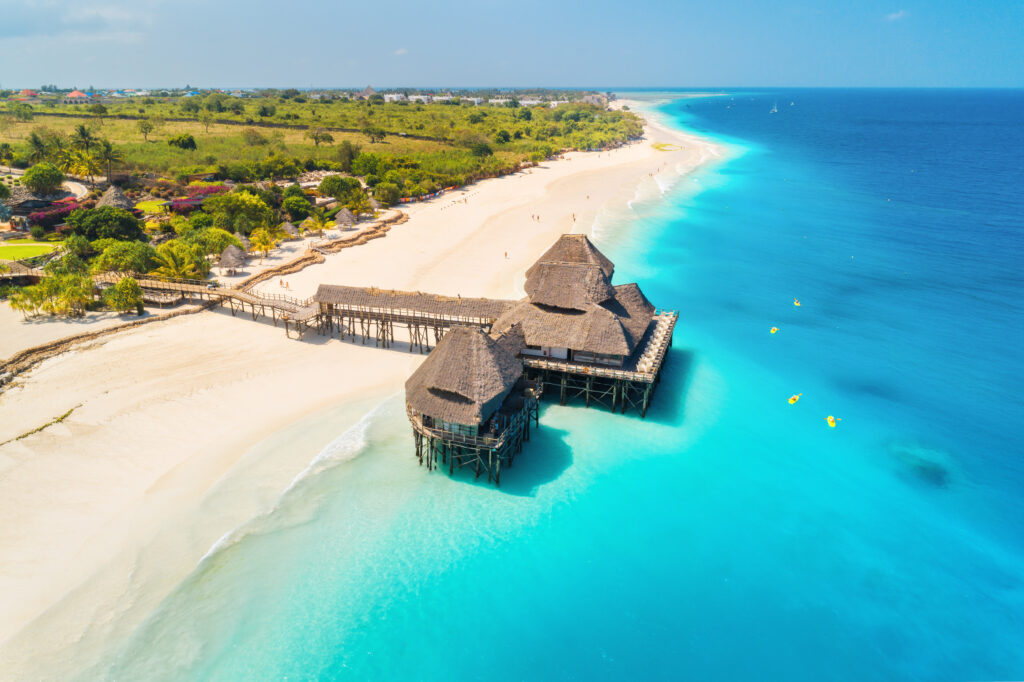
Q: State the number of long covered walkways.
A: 1